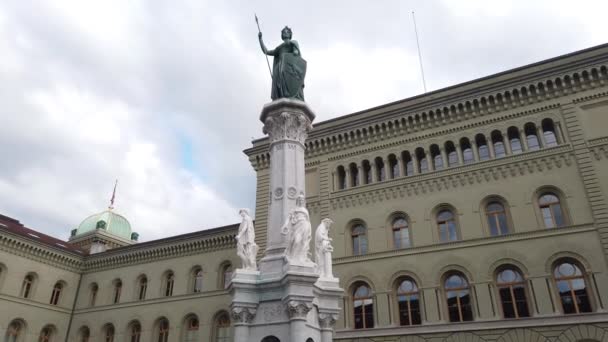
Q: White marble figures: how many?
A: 3